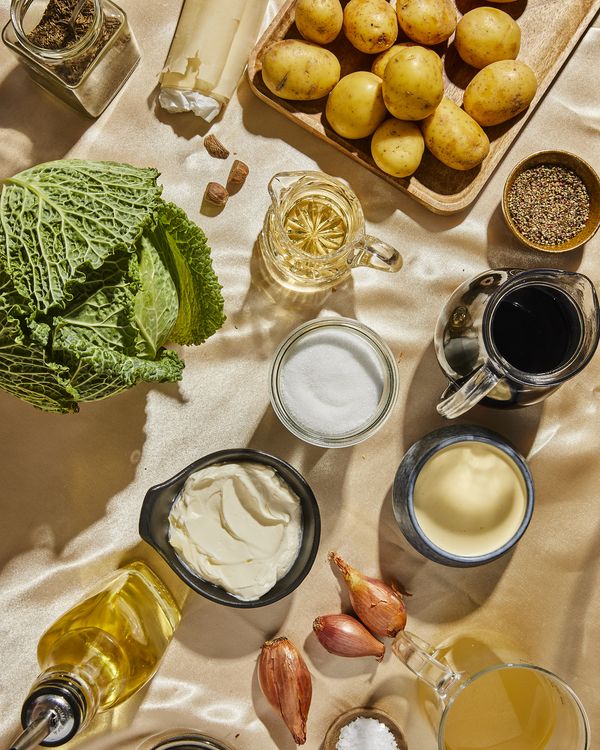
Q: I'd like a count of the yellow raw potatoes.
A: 12